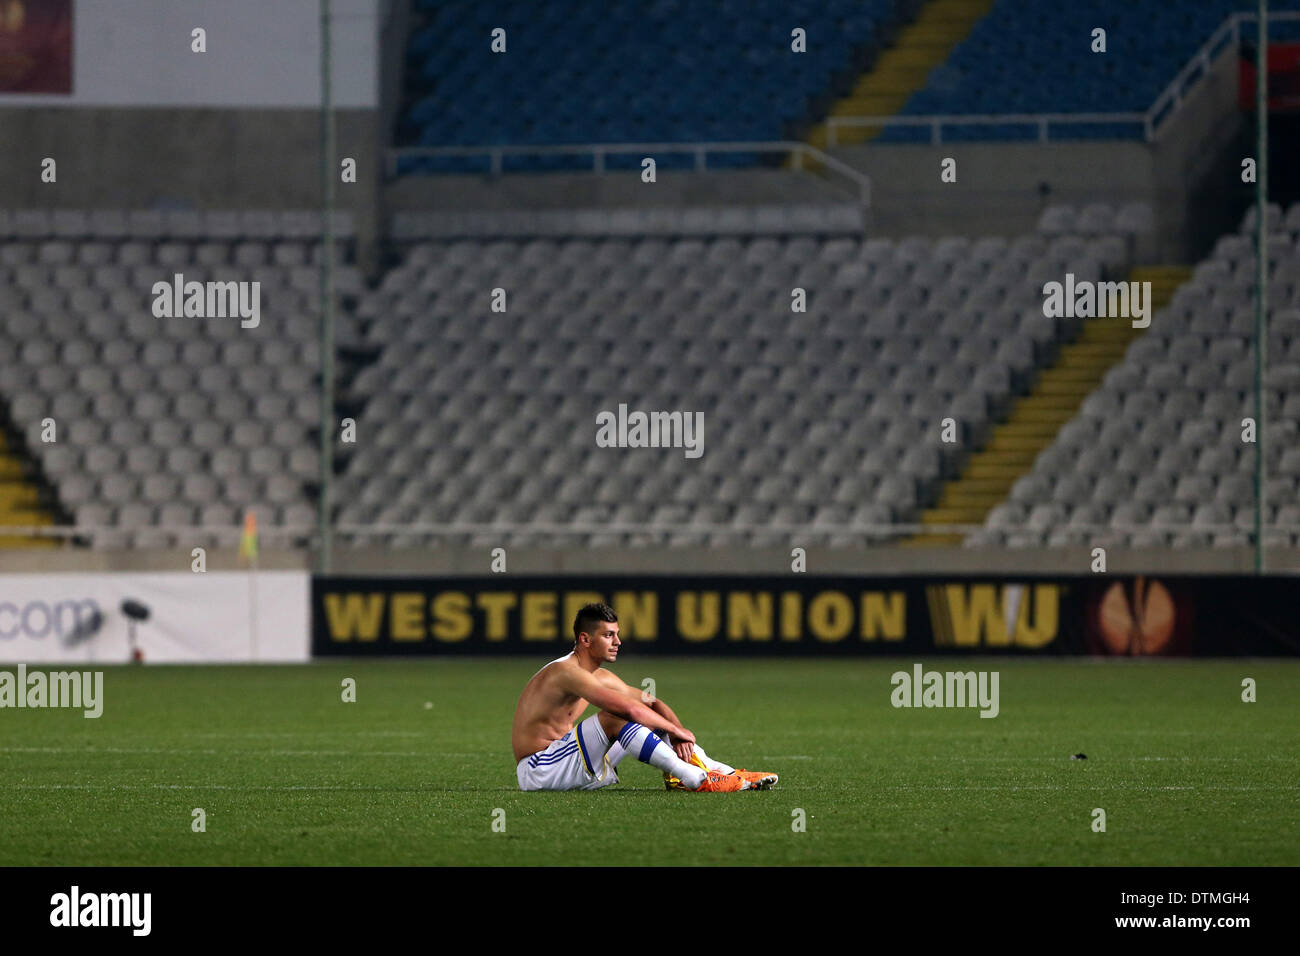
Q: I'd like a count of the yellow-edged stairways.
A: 3